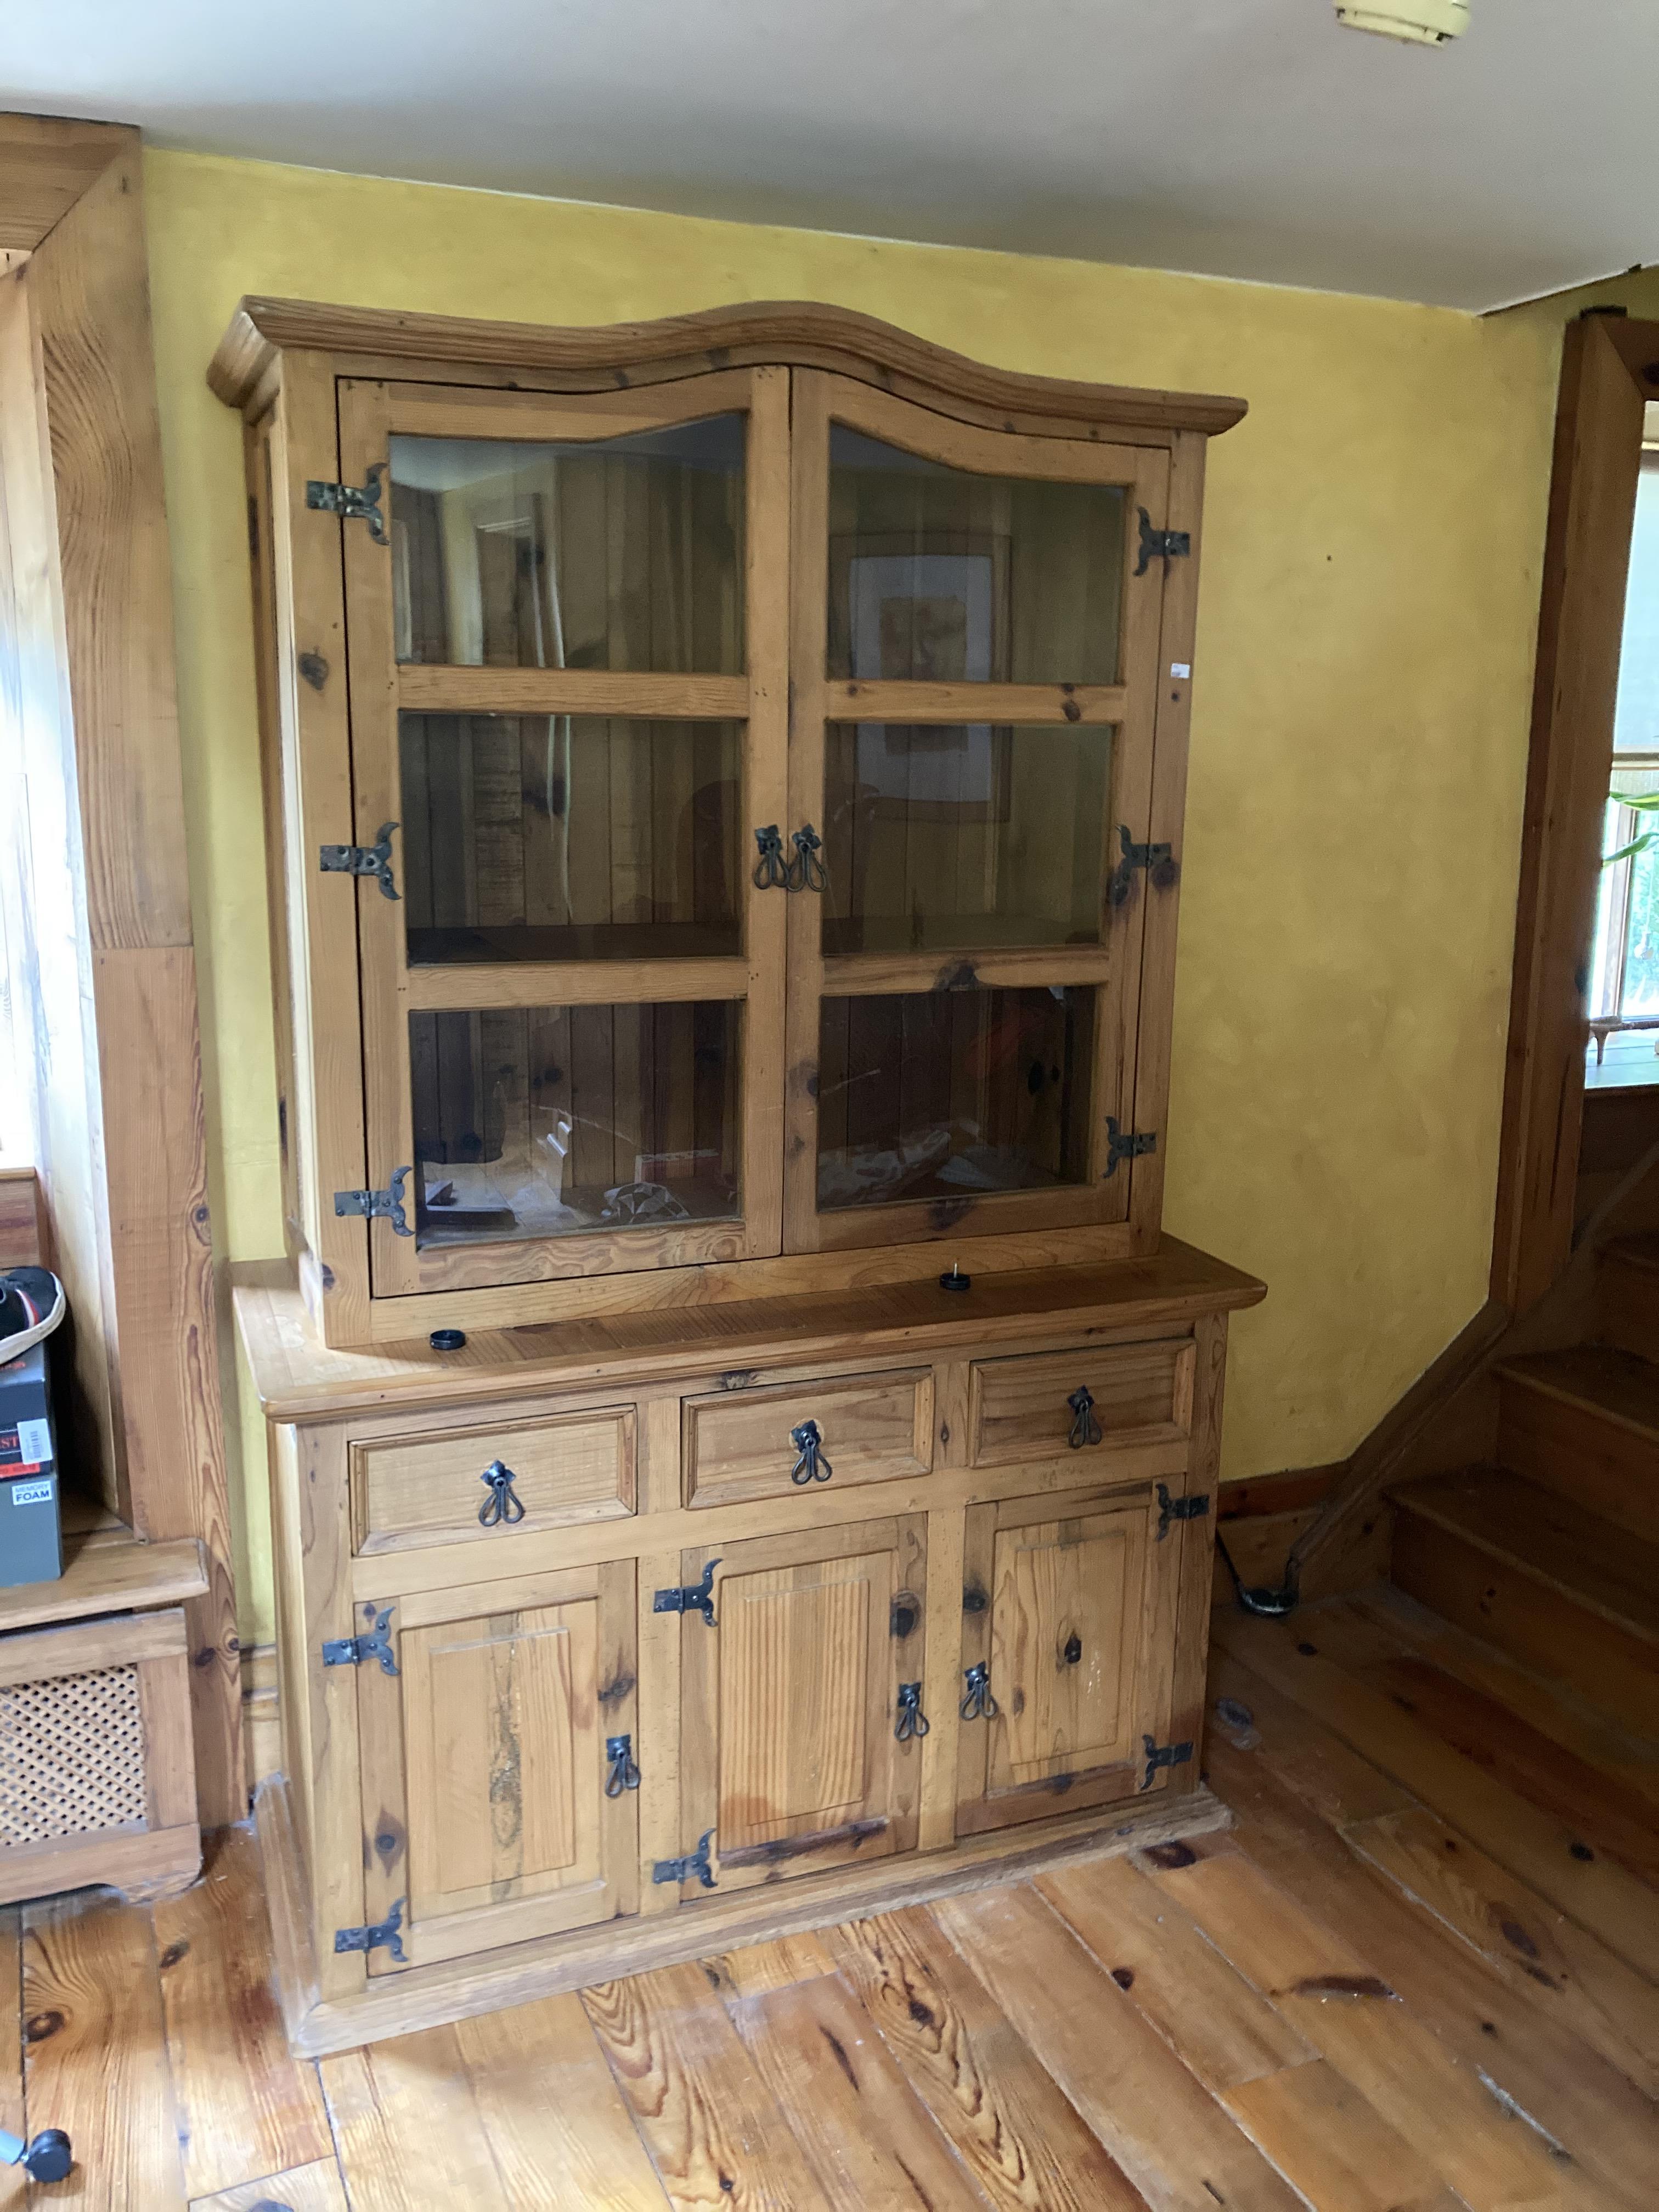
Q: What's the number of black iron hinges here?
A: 12